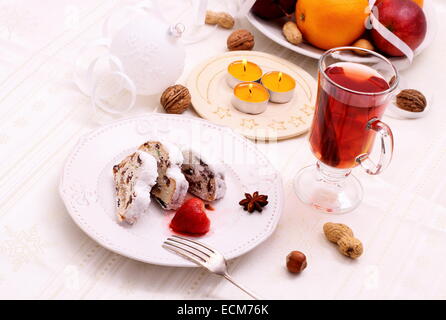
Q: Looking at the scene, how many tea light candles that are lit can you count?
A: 3